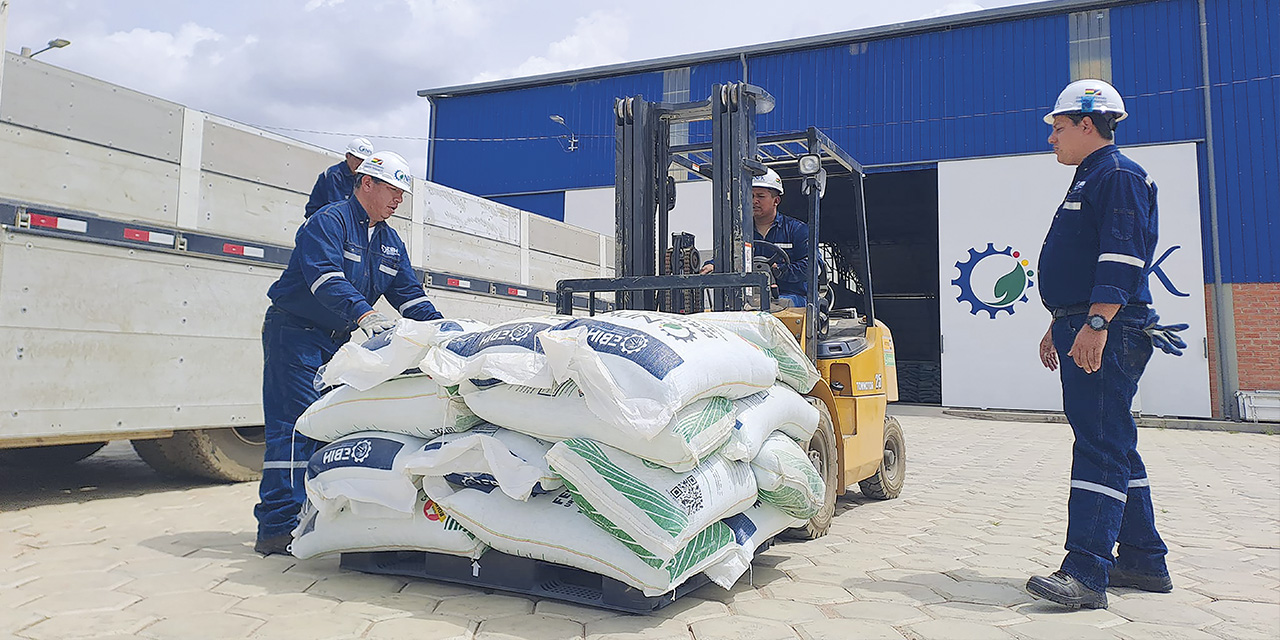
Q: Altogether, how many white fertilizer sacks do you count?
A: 14